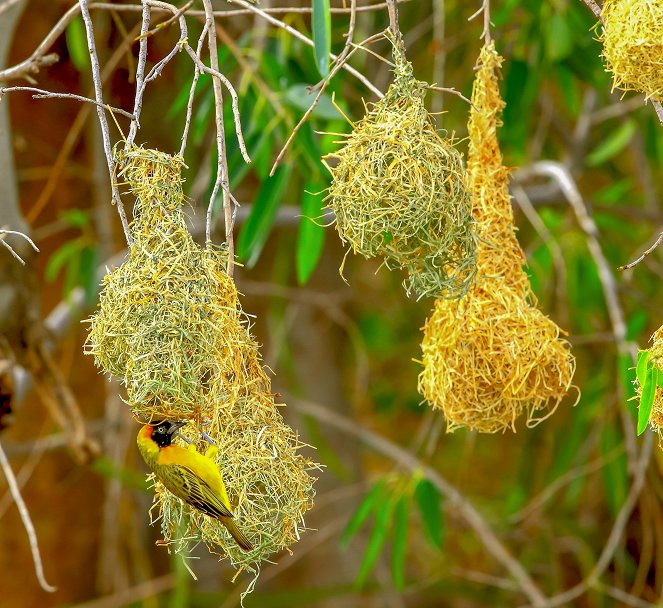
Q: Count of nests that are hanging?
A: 6